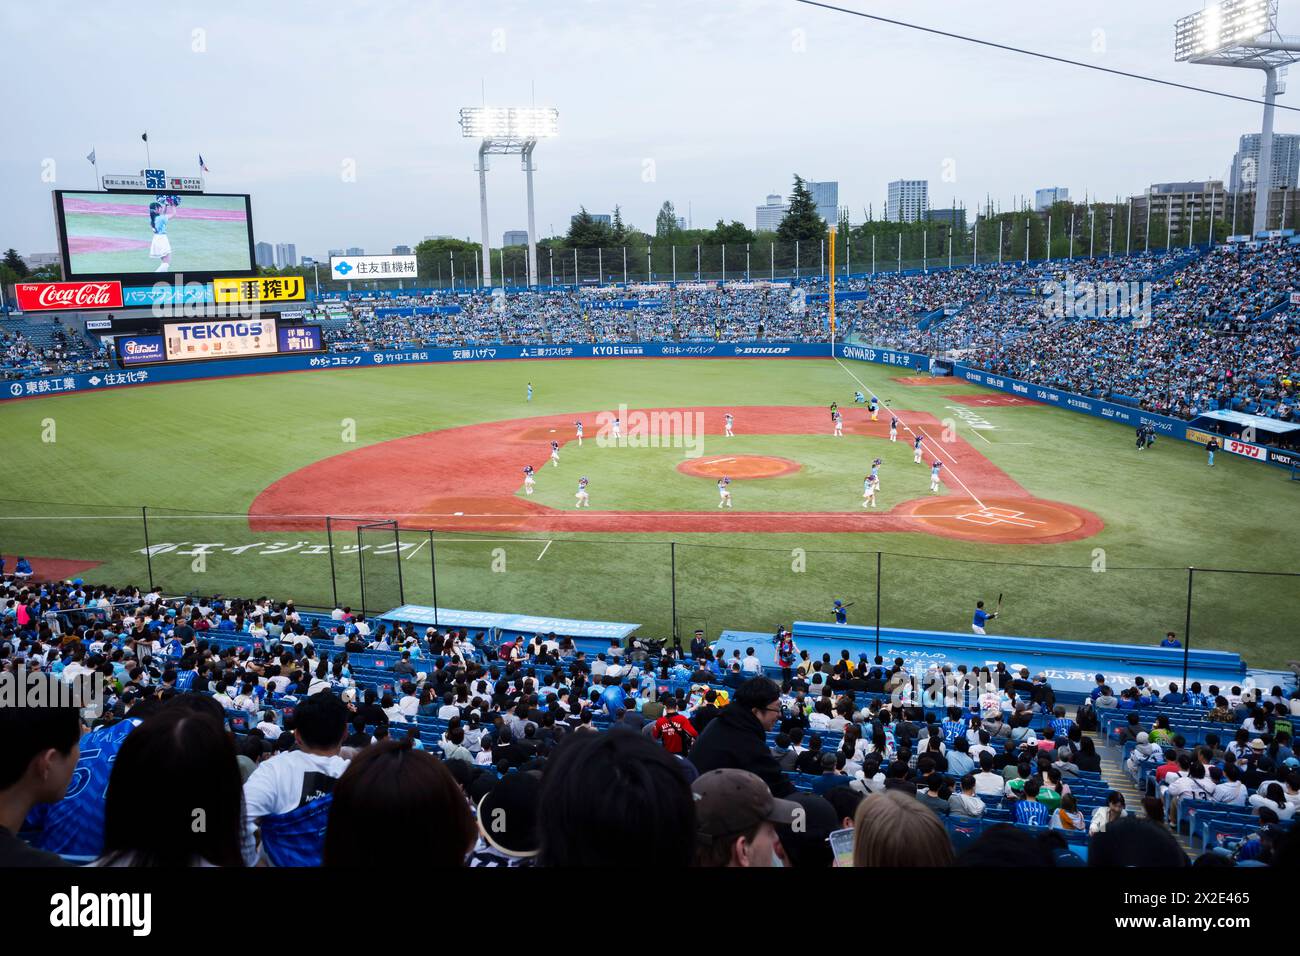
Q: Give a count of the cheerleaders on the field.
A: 13